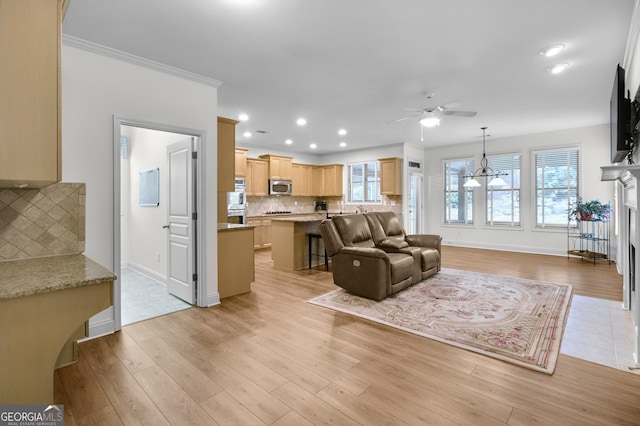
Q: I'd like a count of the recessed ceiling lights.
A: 9